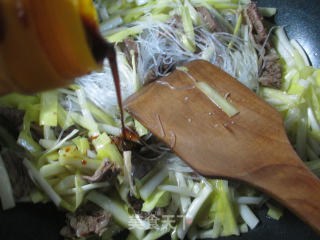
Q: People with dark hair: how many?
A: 0